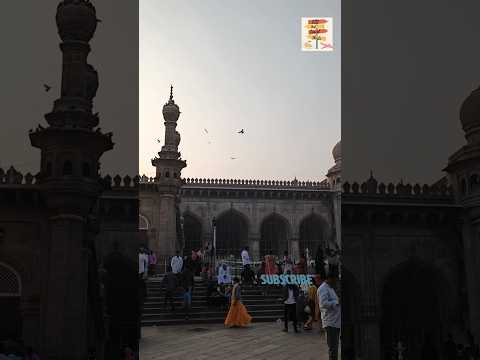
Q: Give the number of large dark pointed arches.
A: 4